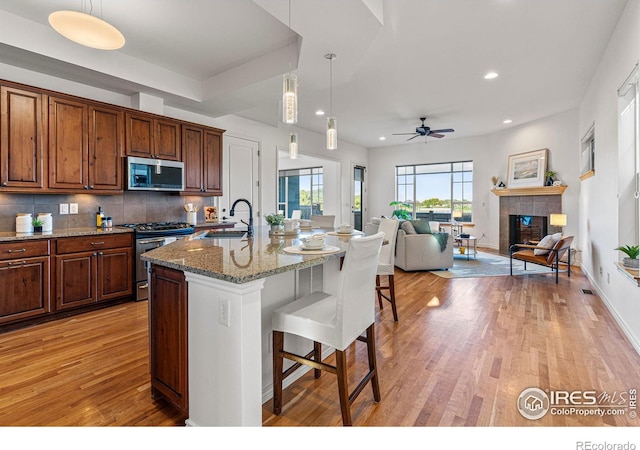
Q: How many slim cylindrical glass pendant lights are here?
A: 3